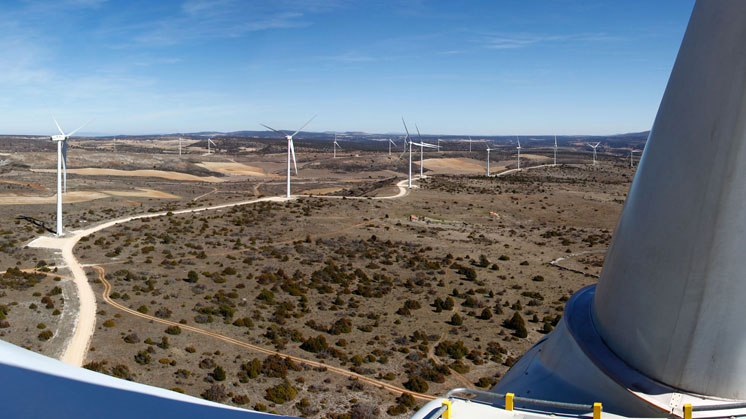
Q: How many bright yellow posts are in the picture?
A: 4